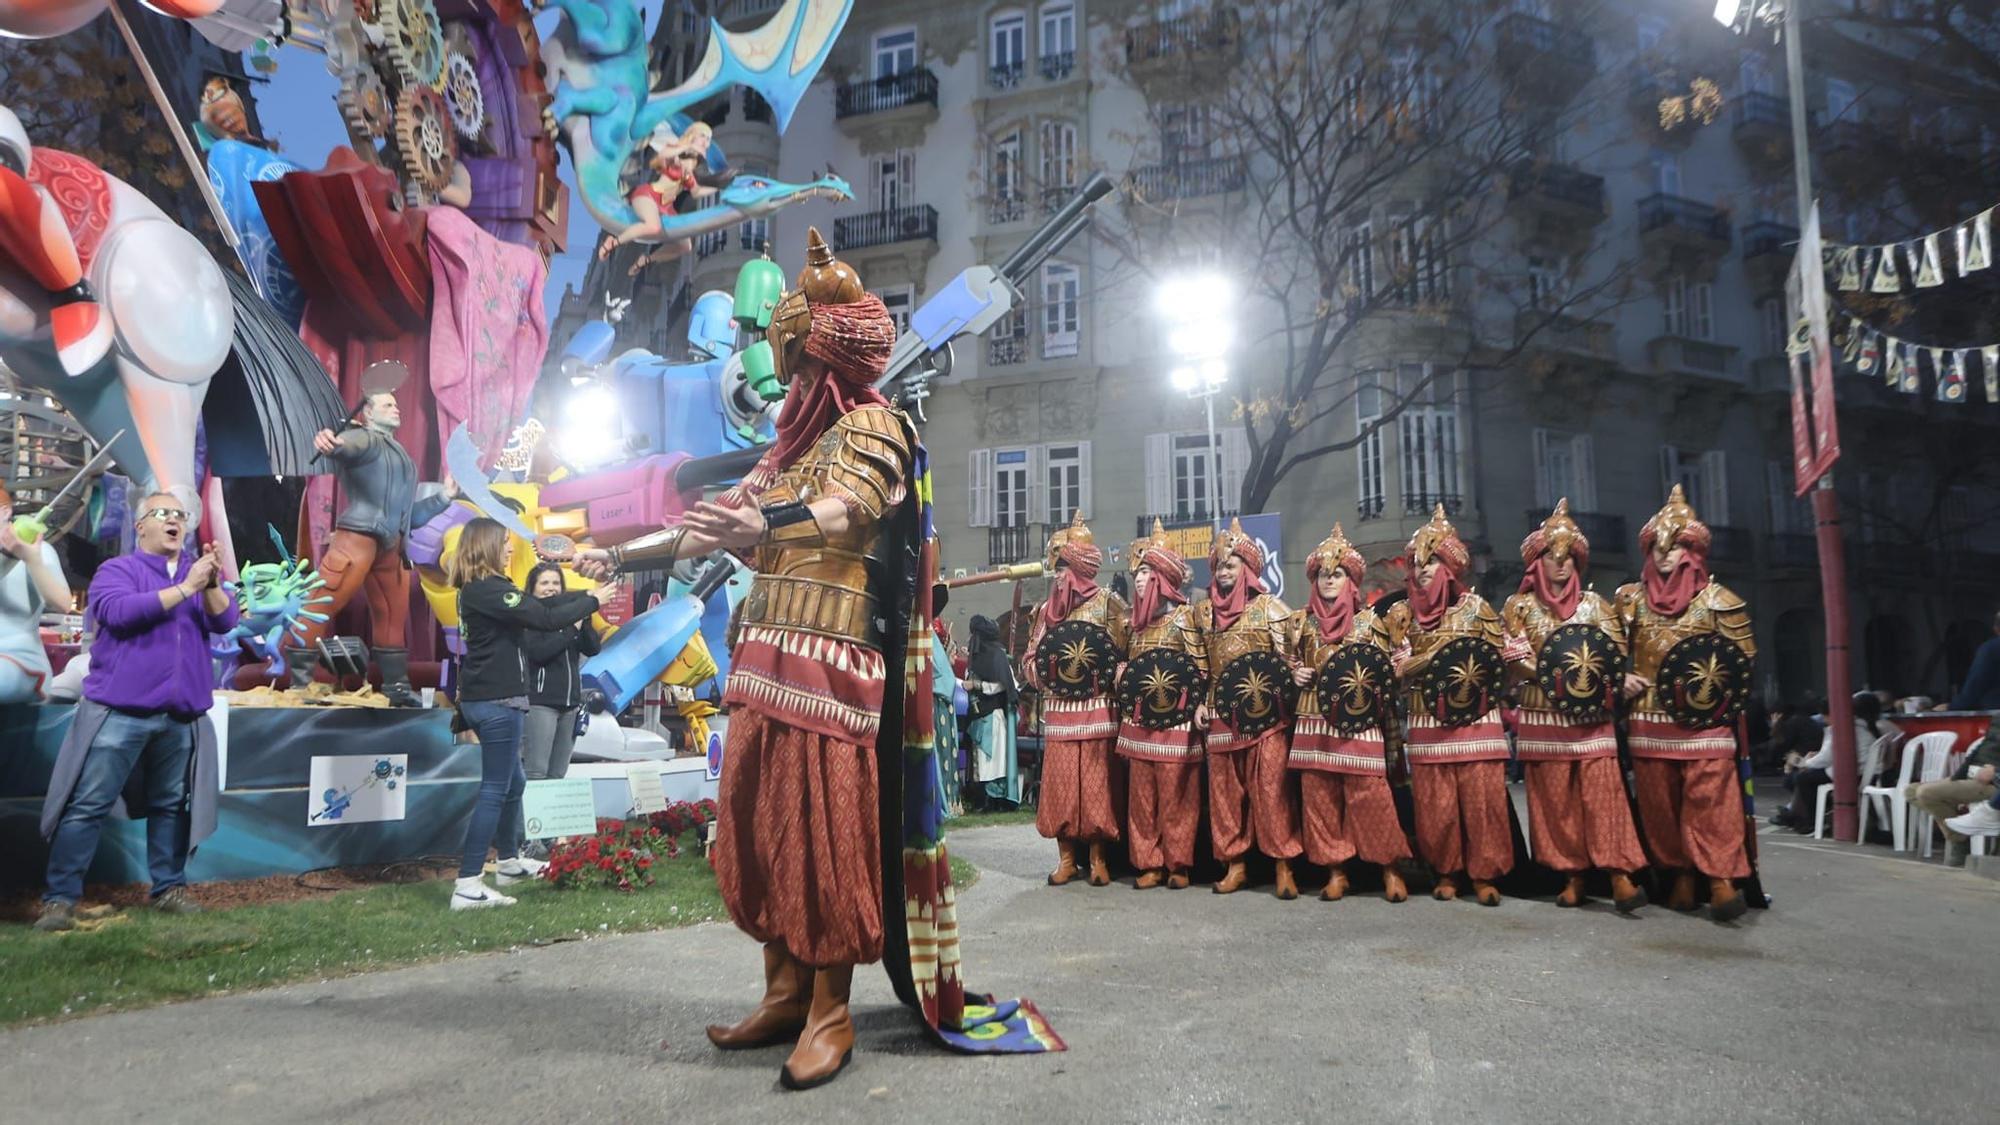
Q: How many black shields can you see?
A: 7